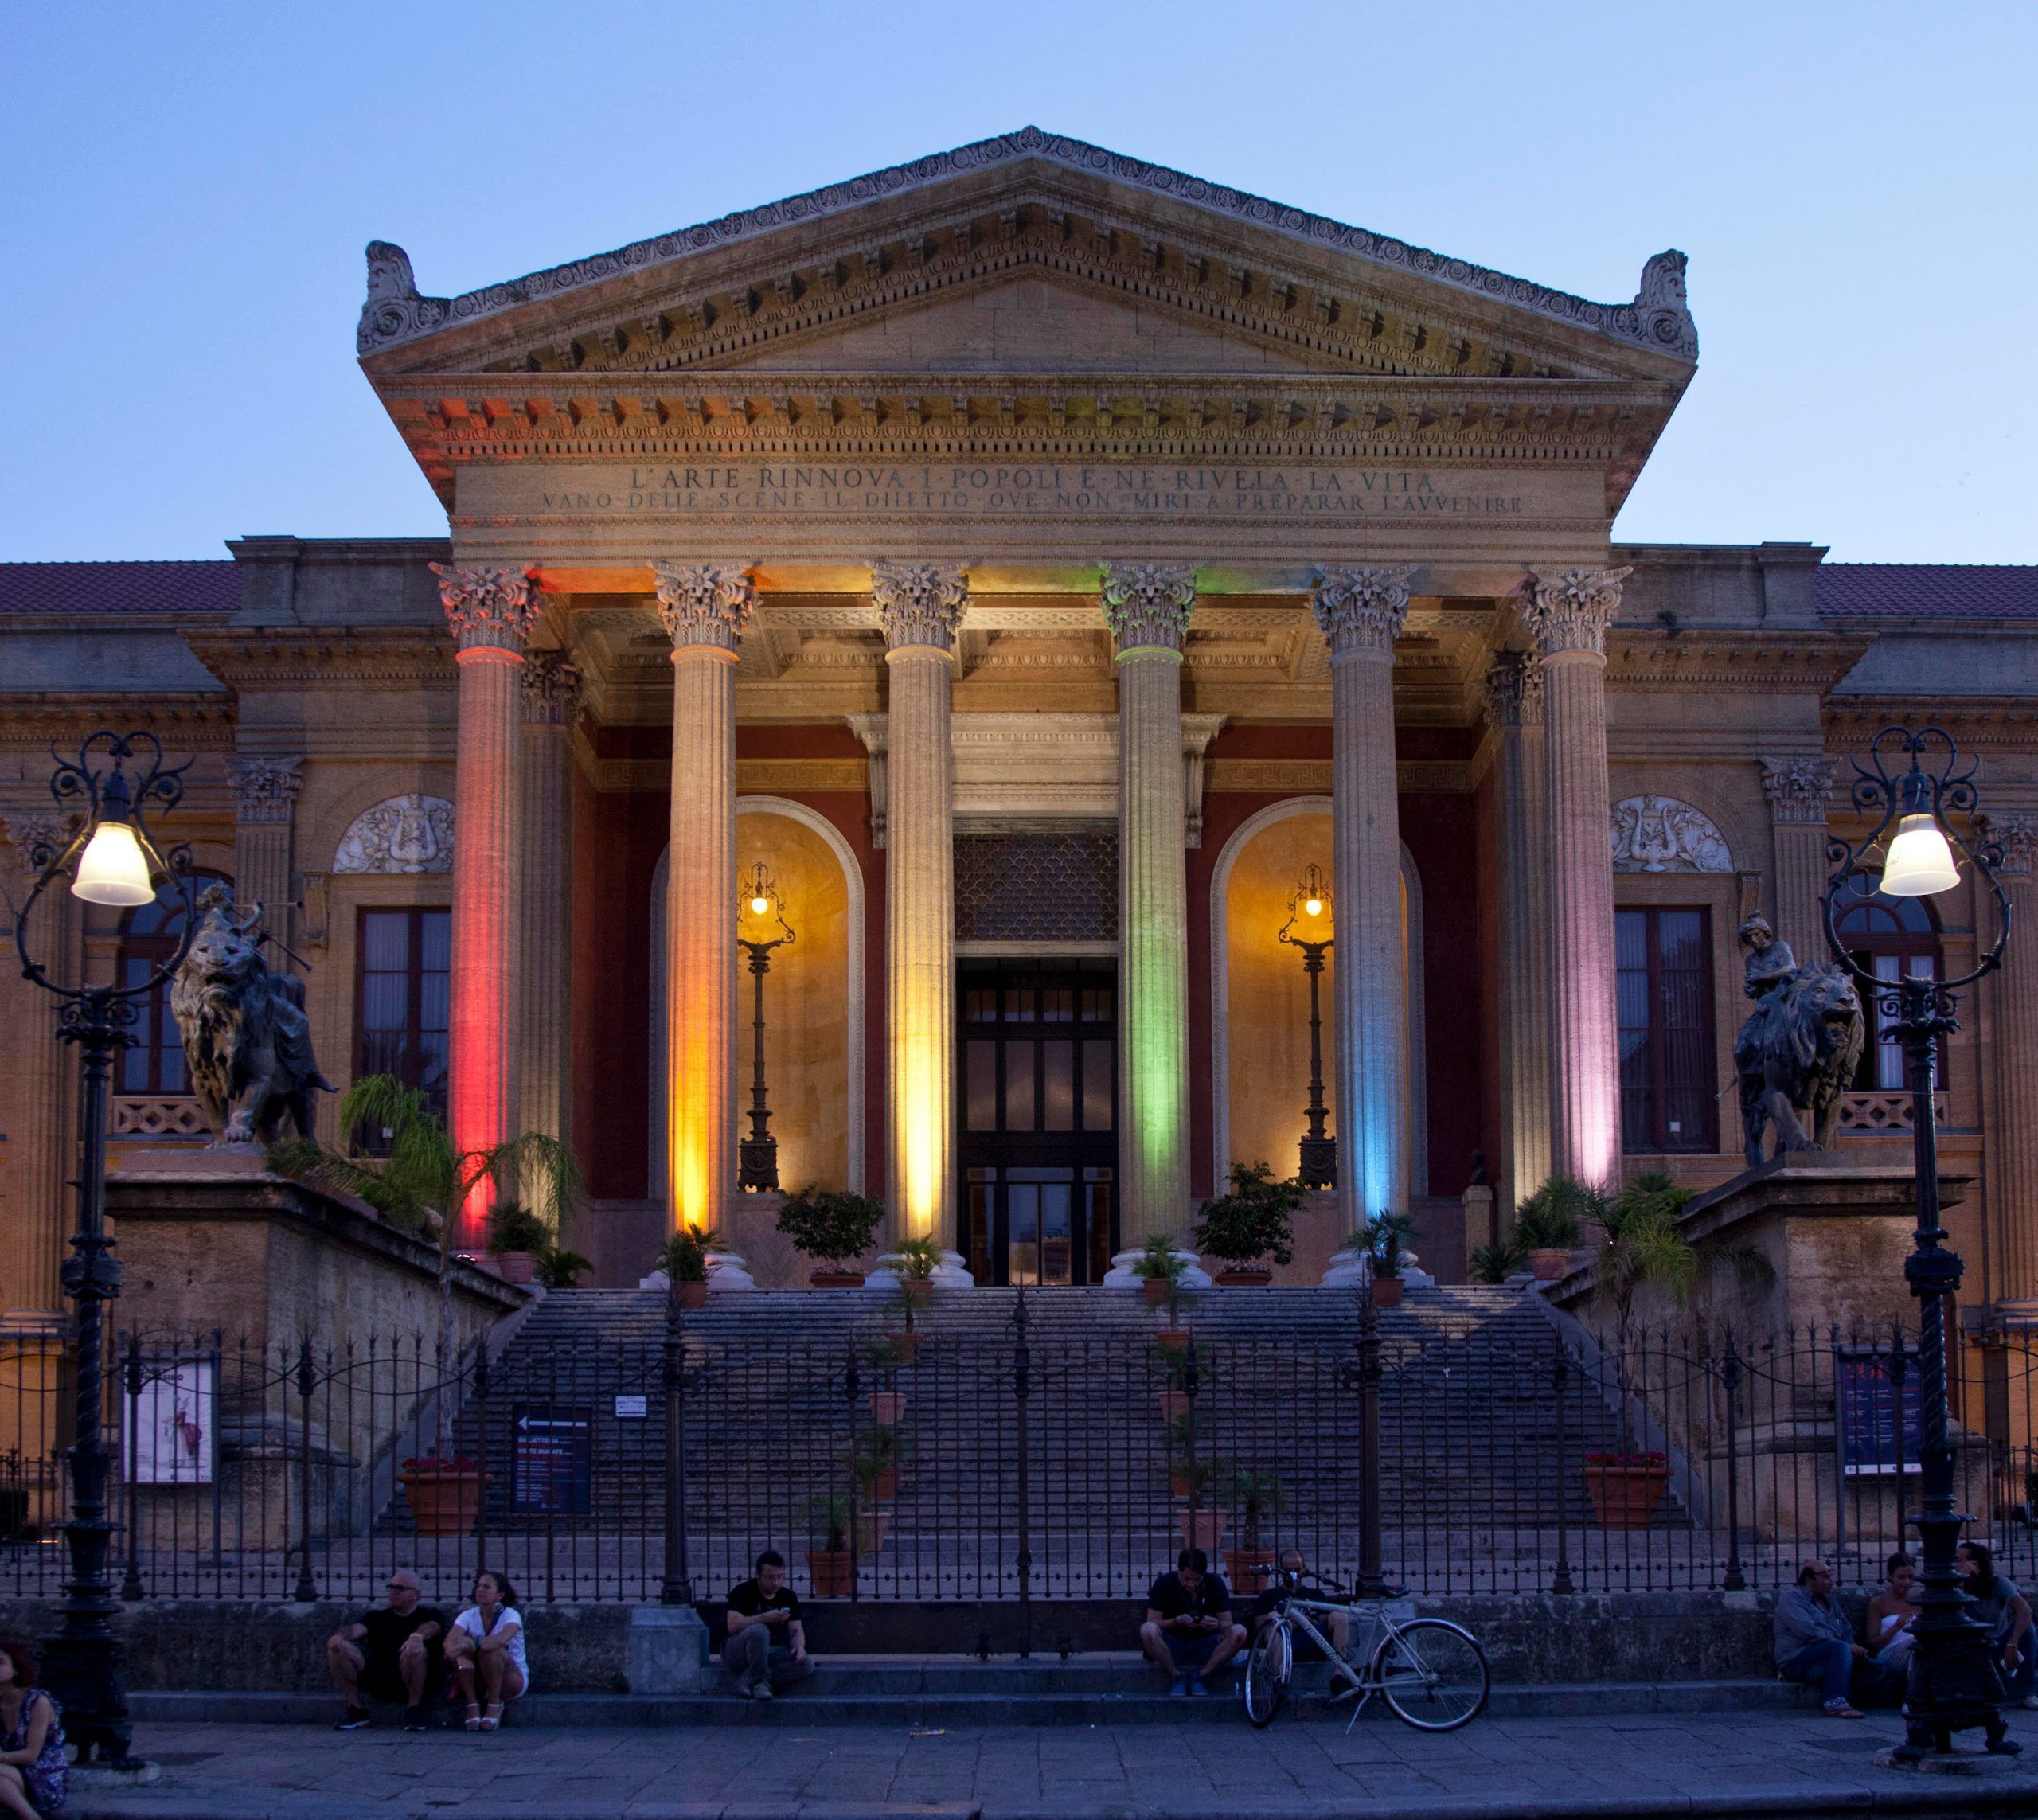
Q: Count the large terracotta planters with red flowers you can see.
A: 2